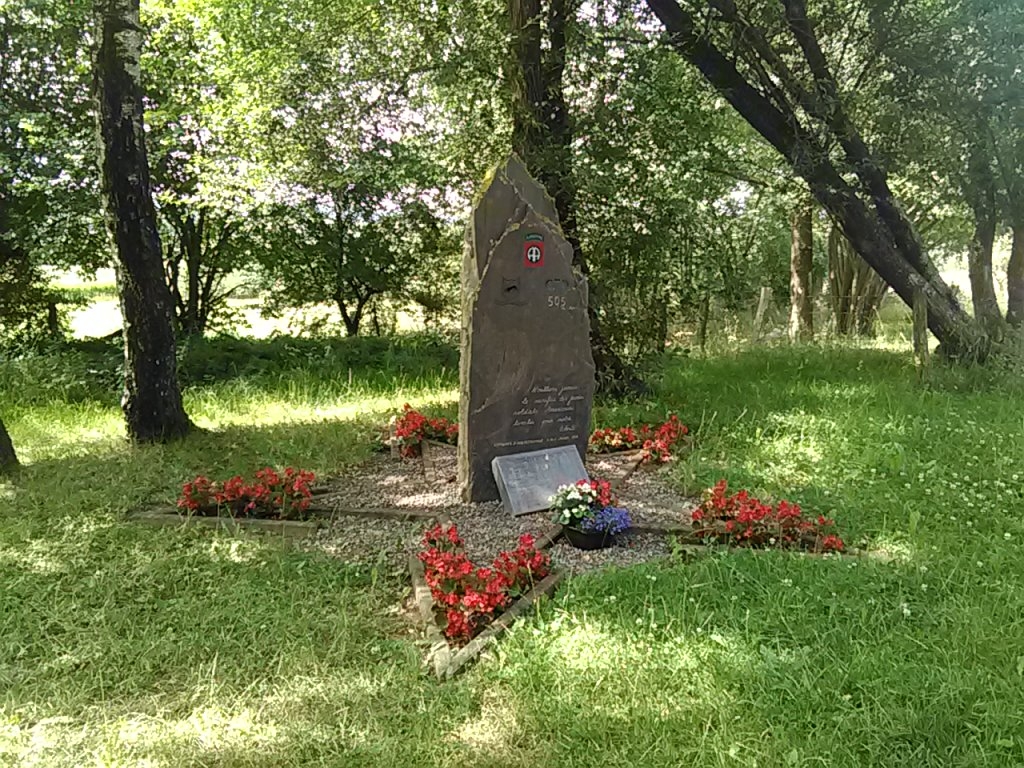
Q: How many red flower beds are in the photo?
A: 5